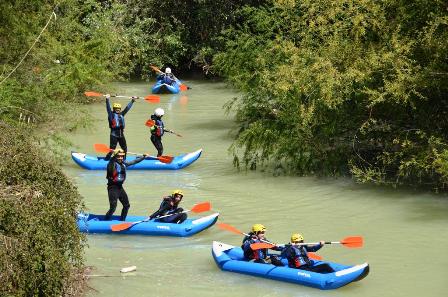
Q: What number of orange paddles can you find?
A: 7